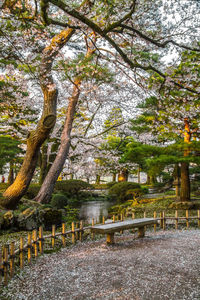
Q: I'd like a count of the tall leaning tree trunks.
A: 2